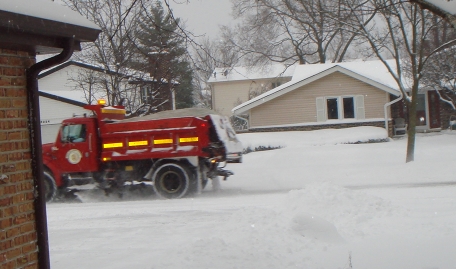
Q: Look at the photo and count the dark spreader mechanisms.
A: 1